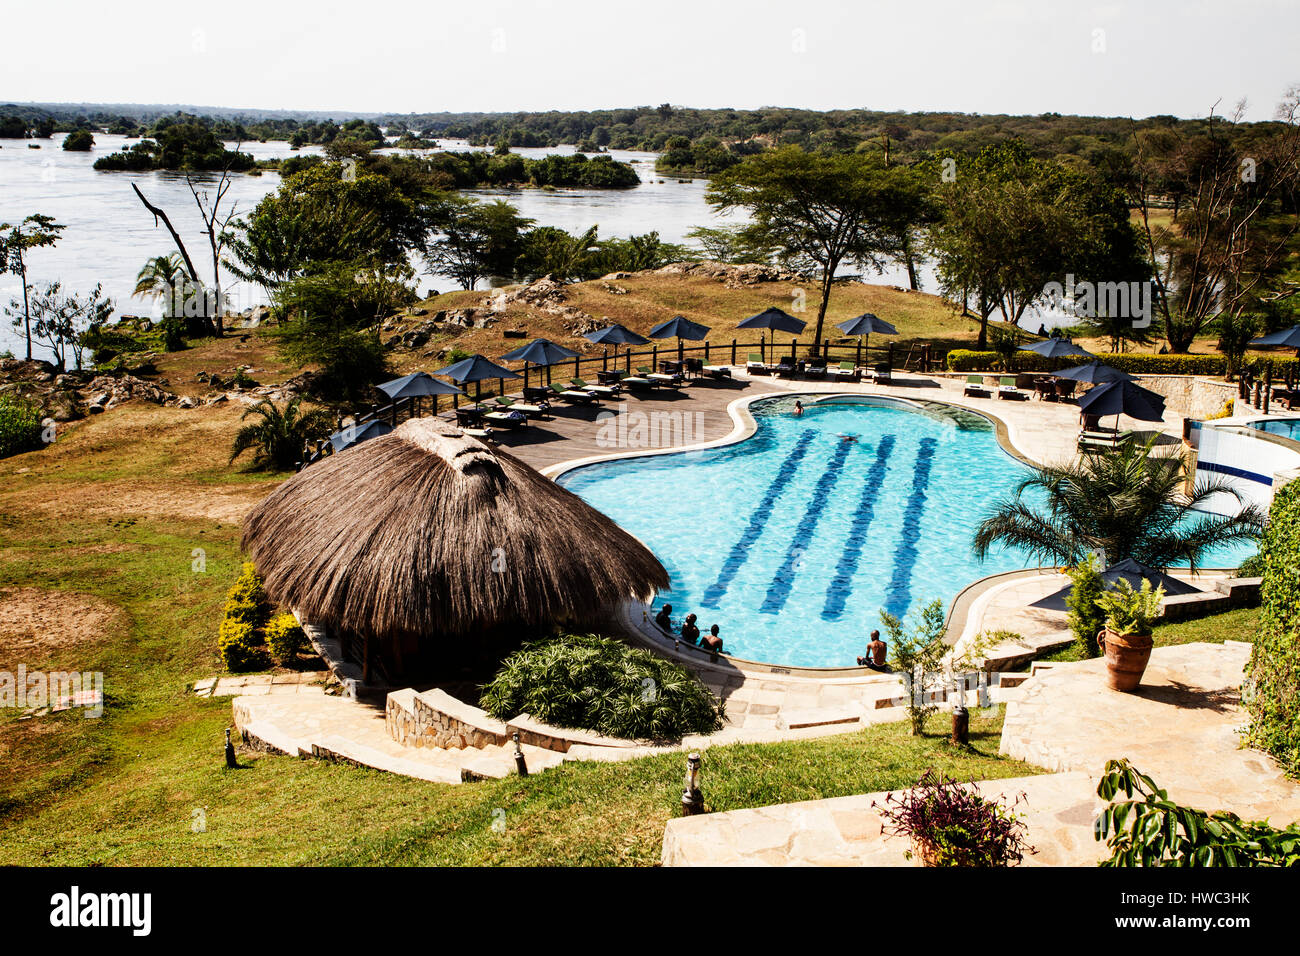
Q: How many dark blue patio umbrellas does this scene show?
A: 13